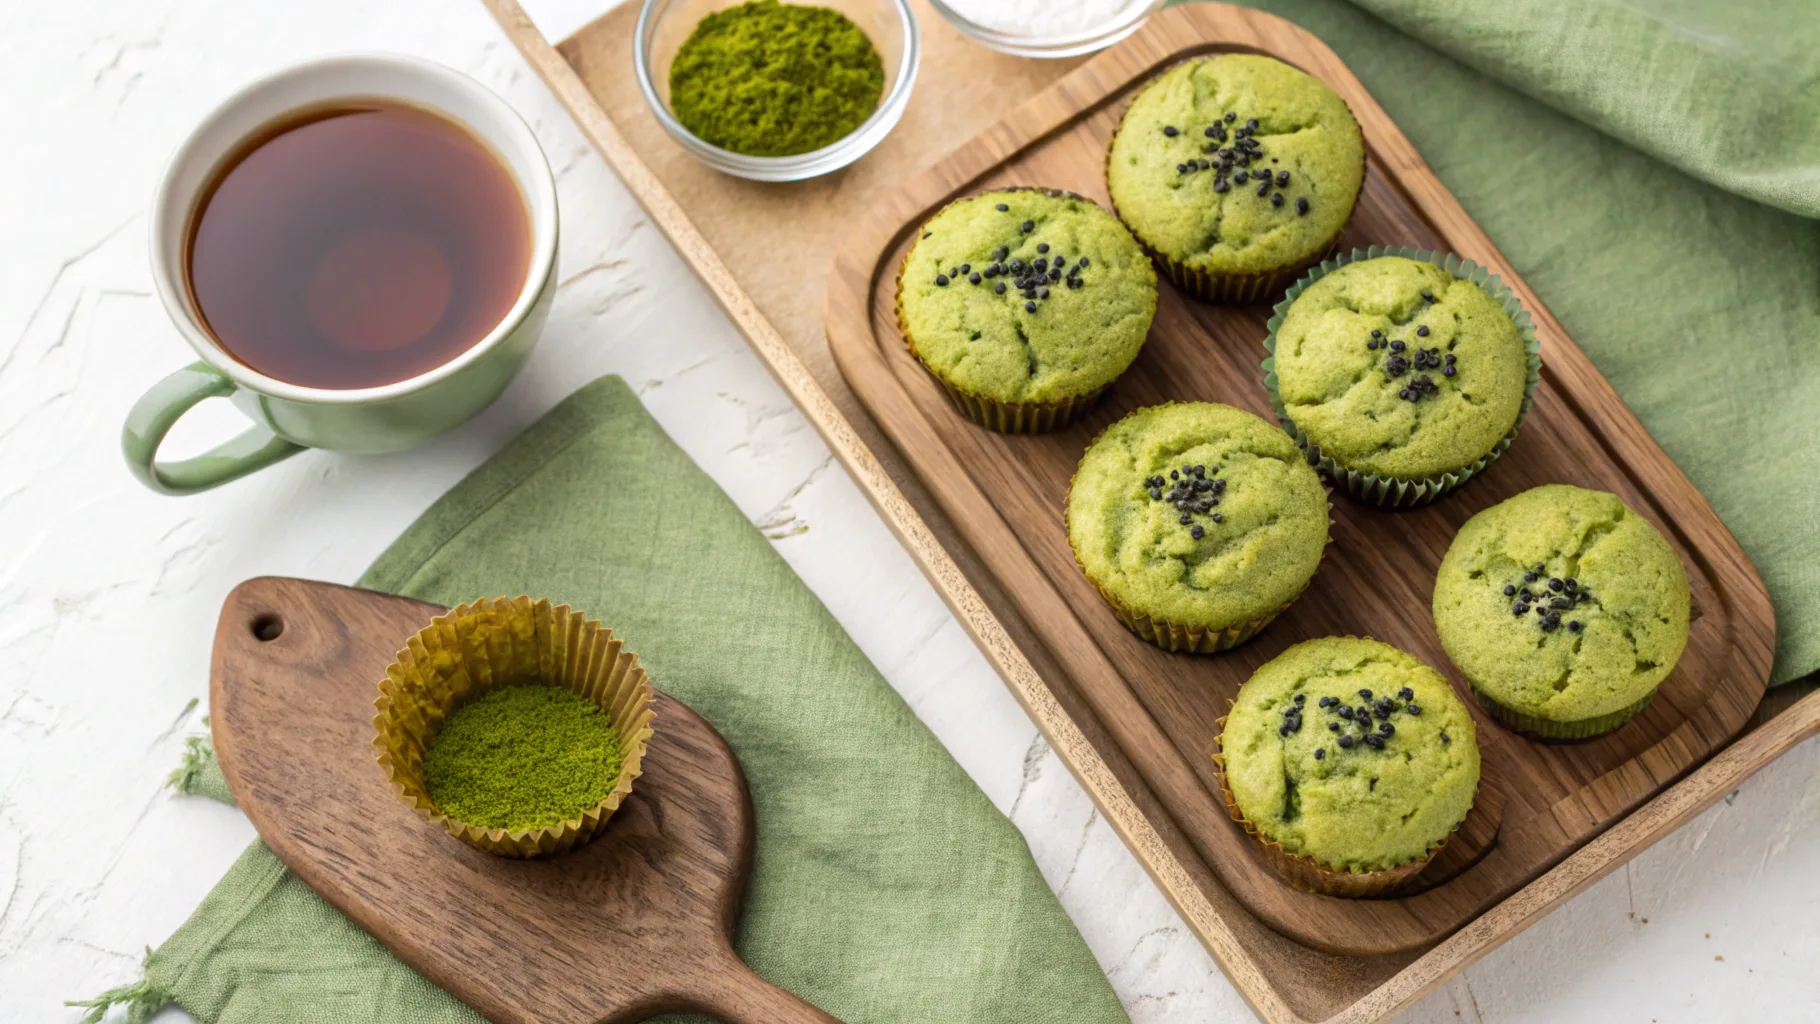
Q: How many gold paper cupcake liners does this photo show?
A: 5